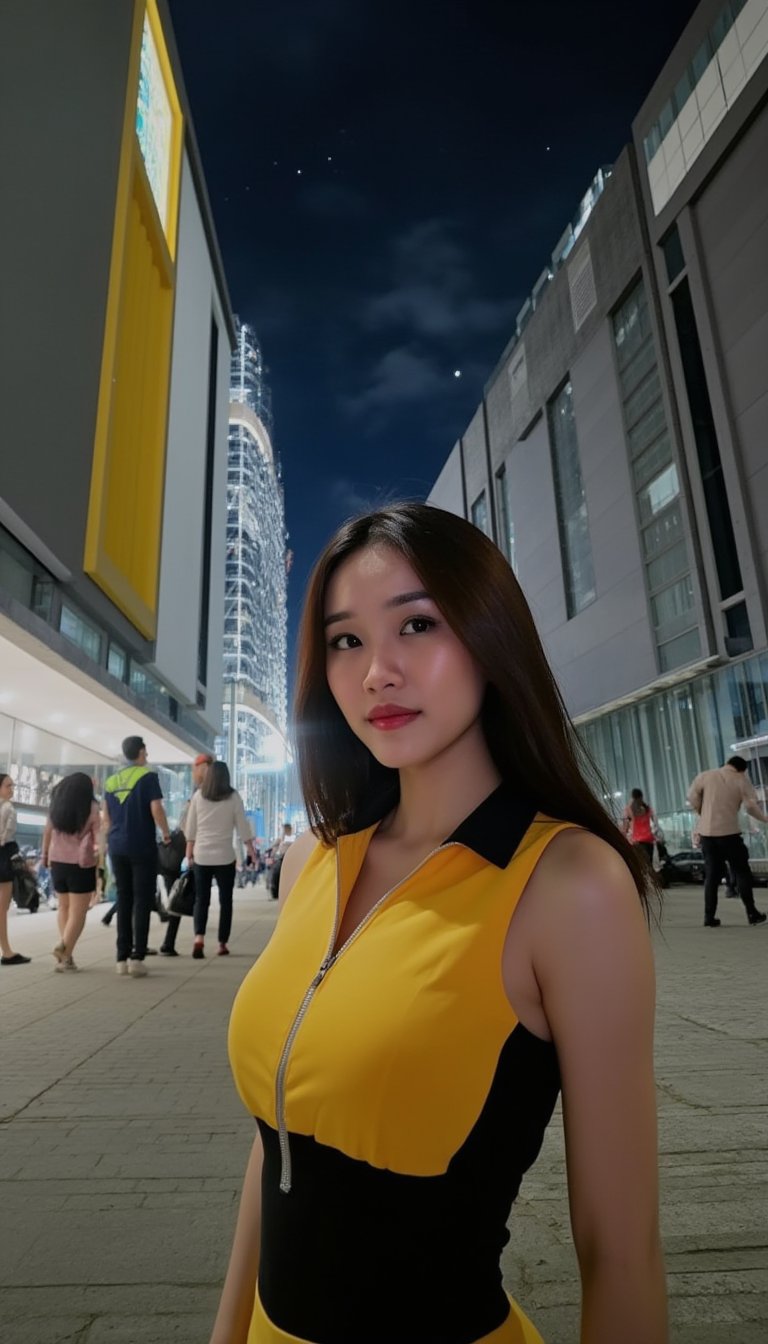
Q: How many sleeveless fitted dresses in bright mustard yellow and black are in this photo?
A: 1